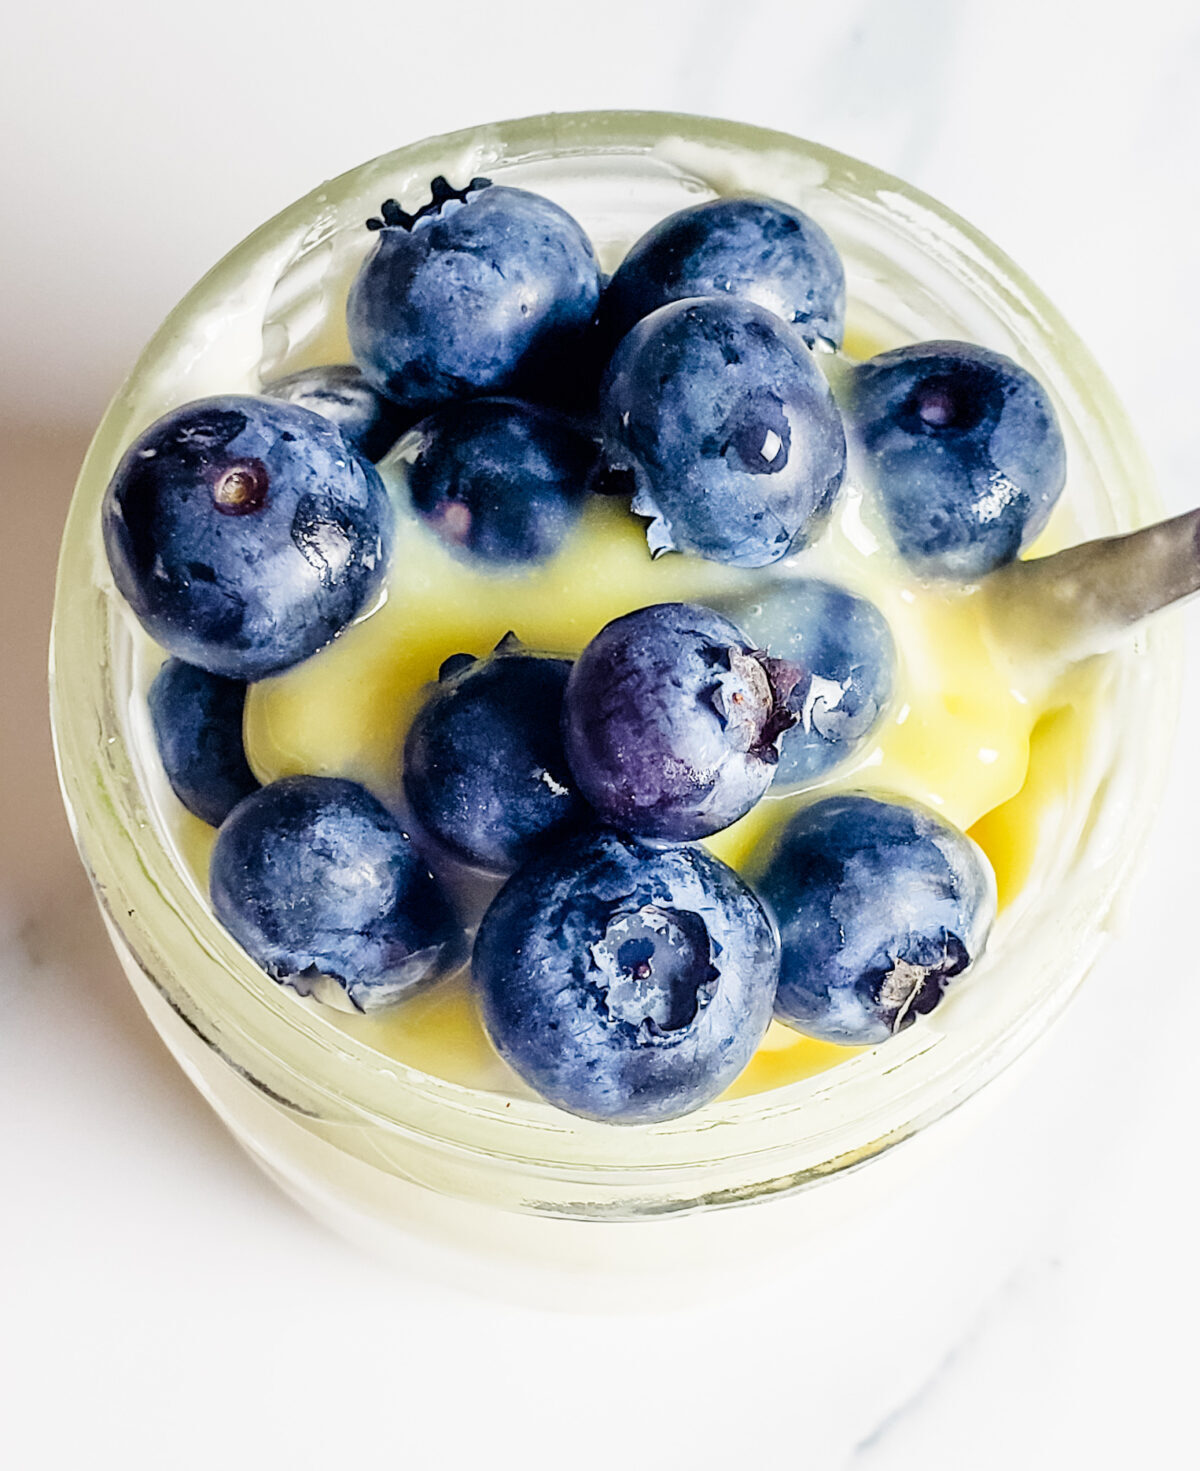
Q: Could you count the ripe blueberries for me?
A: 14